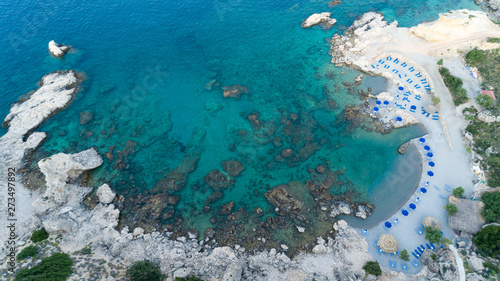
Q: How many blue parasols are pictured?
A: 15